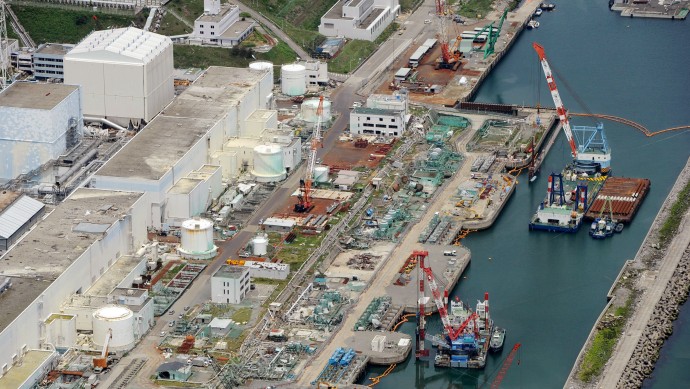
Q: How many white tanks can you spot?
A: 8